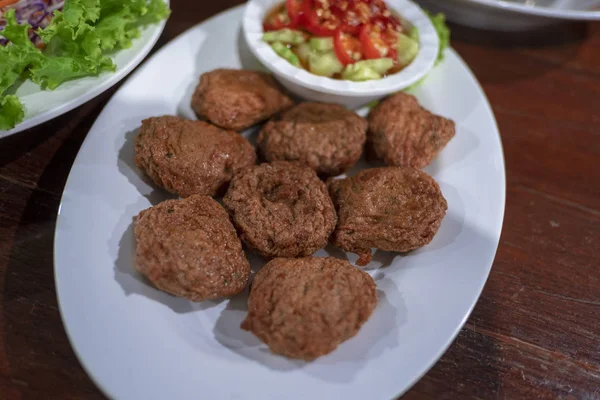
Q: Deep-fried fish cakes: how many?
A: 8